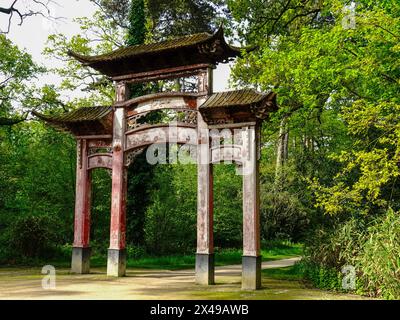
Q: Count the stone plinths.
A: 4